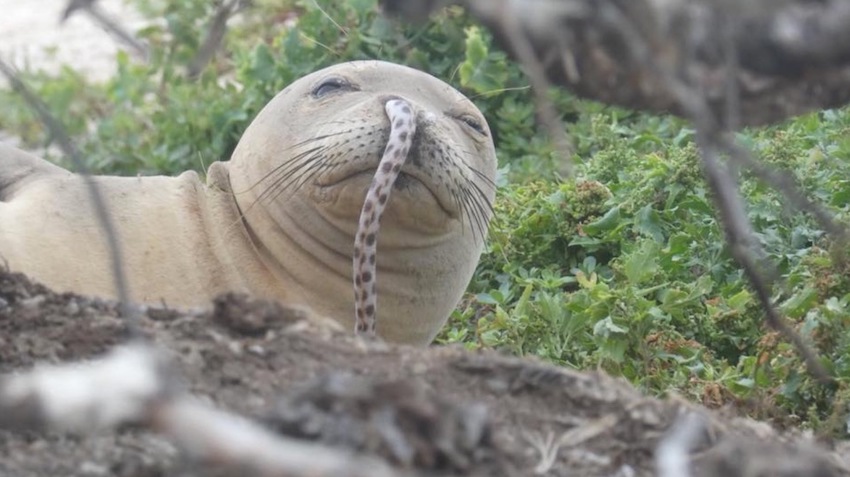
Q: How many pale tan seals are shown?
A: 1